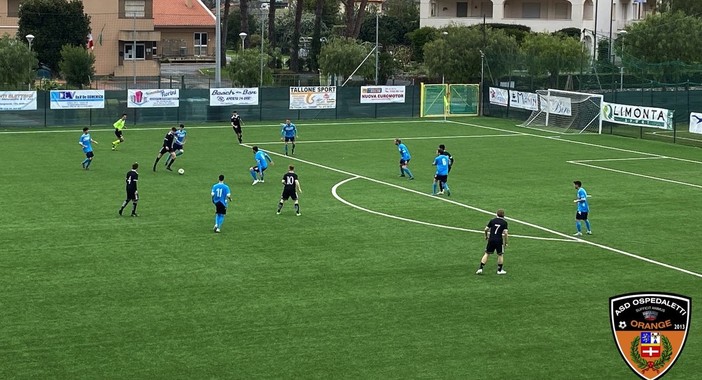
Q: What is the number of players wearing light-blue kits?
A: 8